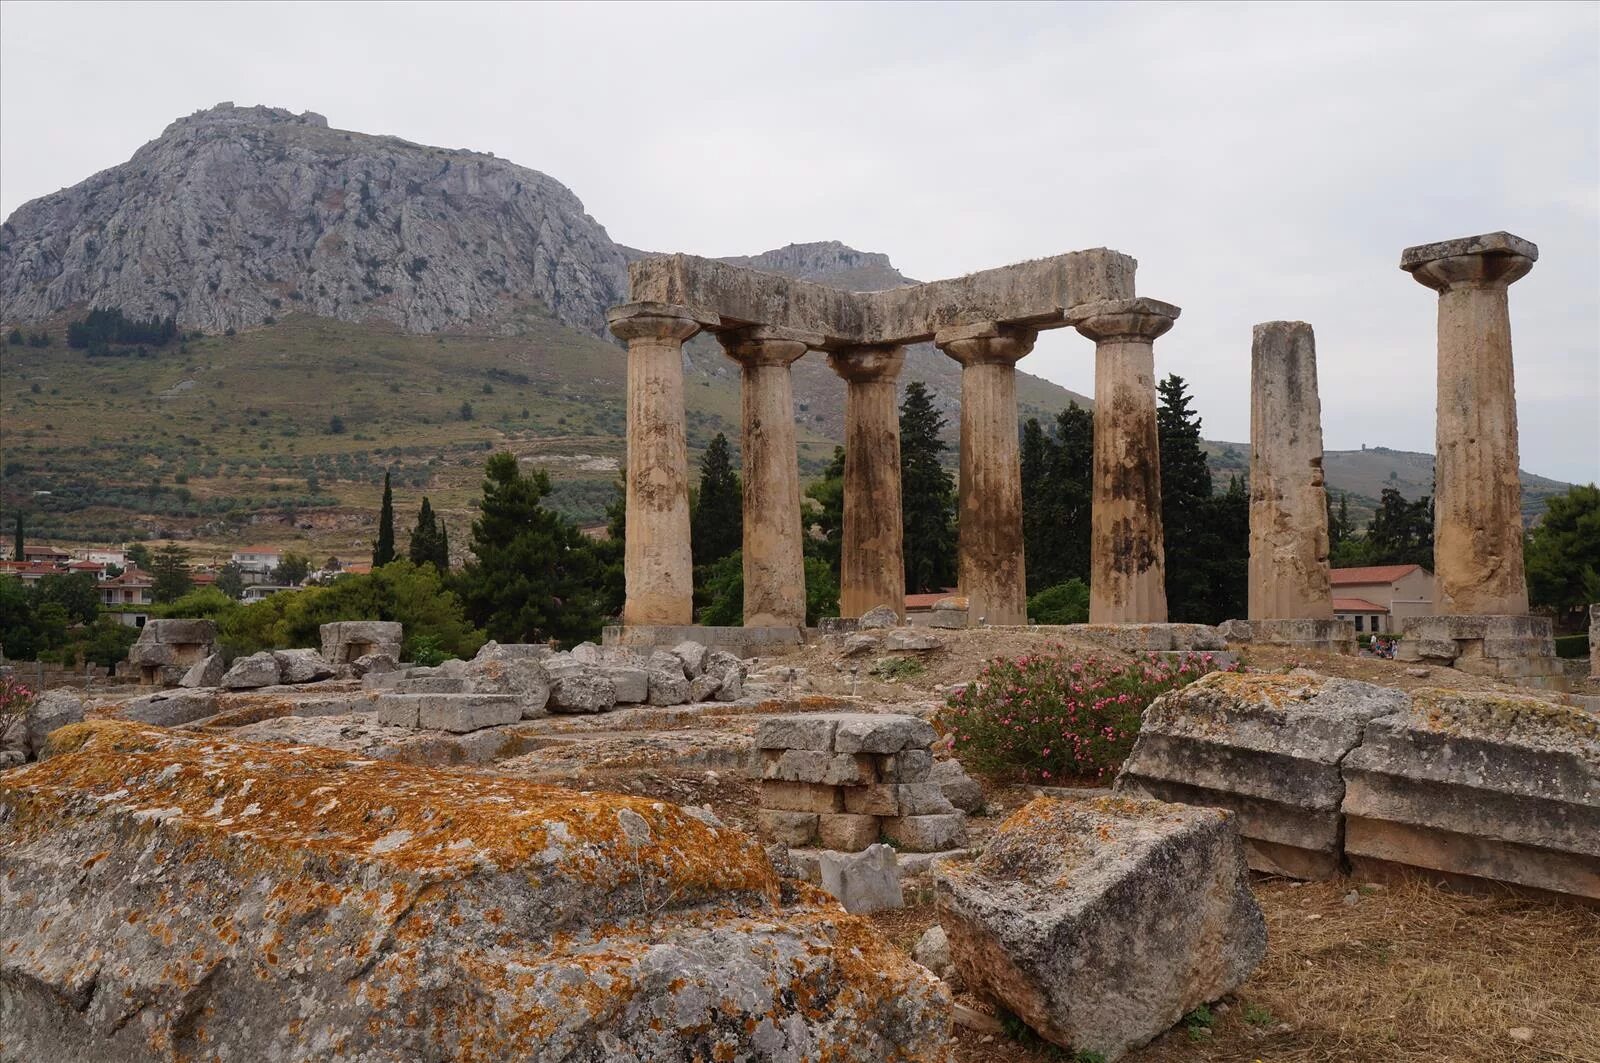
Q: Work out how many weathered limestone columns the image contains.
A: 7